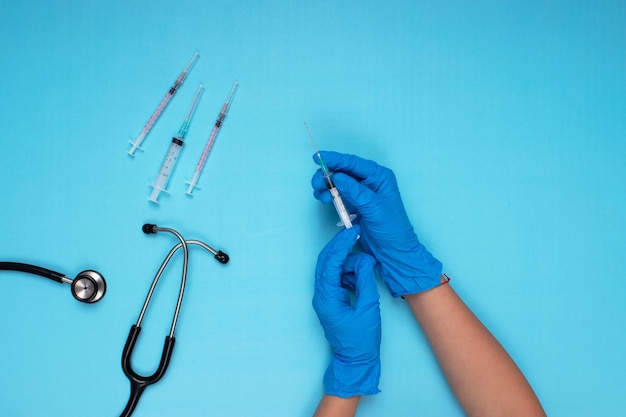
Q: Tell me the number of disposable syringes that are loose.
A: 3